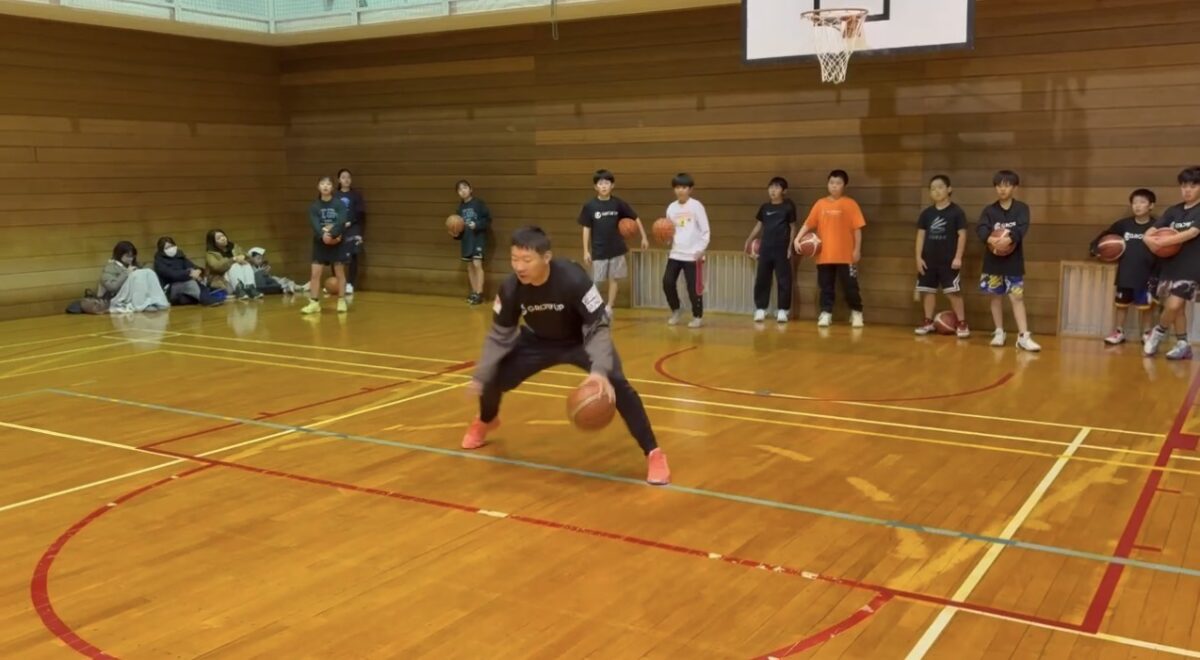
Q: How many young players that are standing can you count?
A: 11